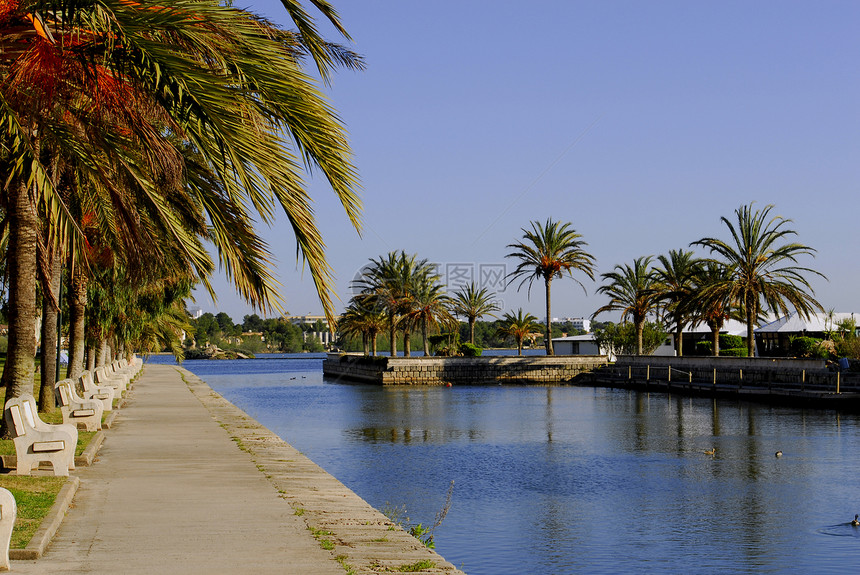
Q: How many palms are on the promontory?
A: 12